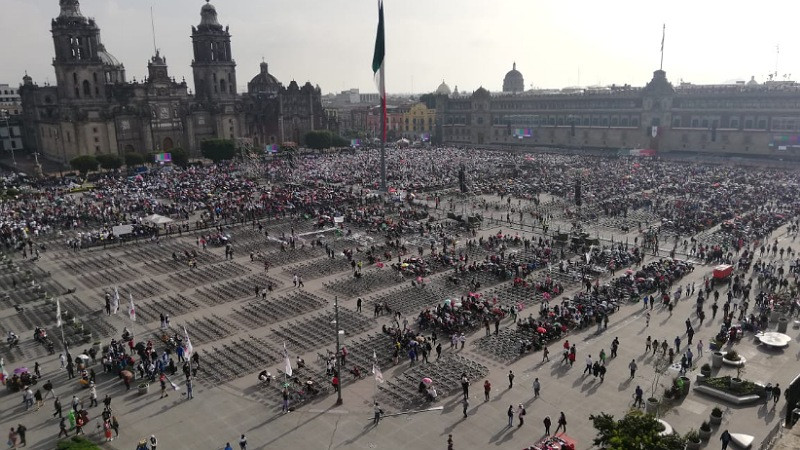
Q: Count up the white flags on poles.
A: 6